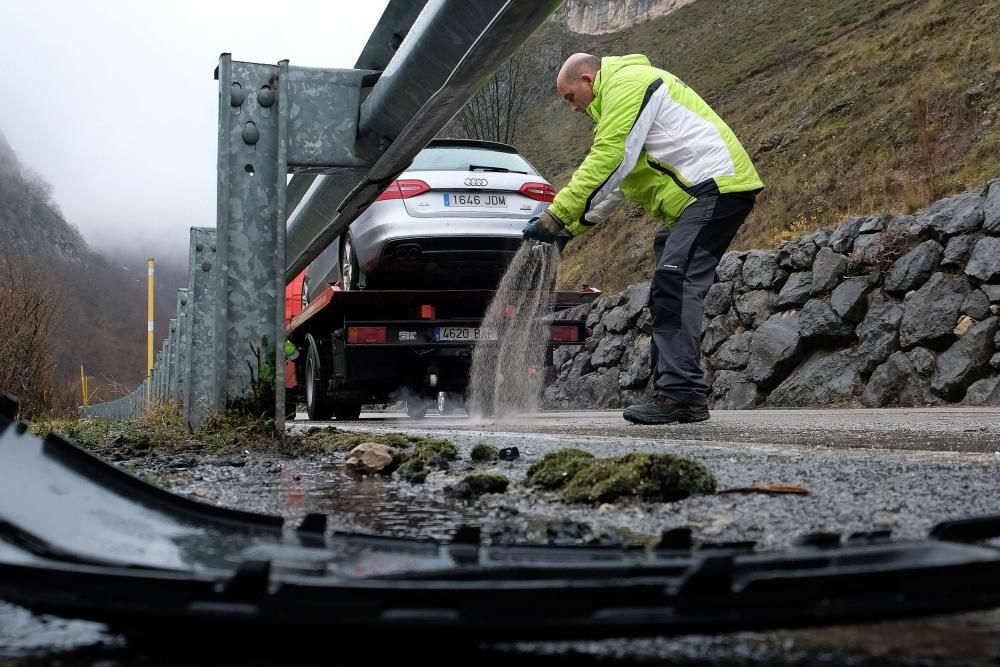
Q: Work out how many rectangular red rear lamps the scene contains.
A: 2